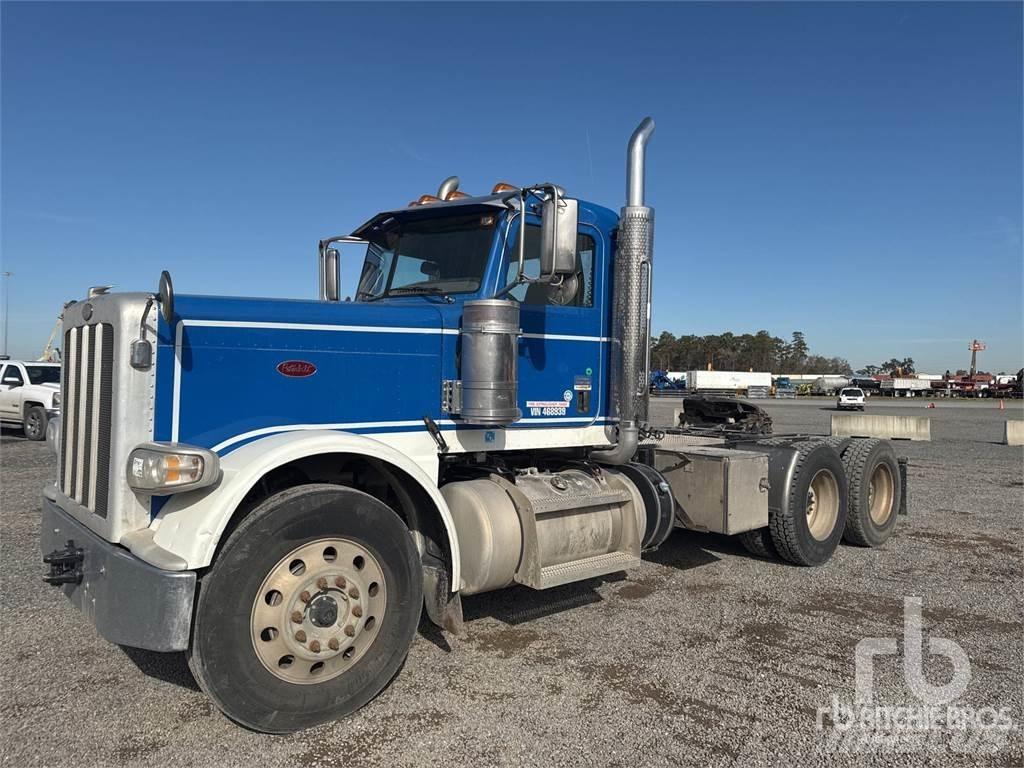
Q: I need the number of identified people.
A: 0